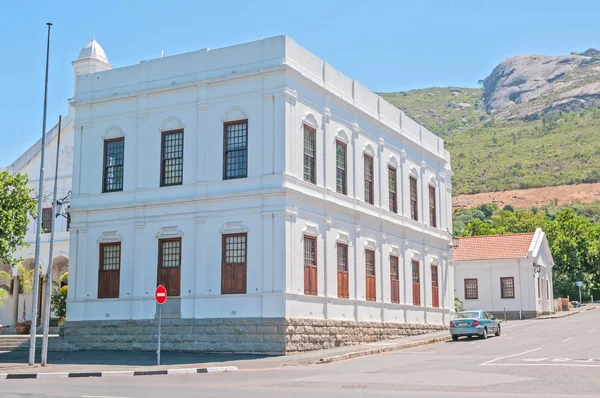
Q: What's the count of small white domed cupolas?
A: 1